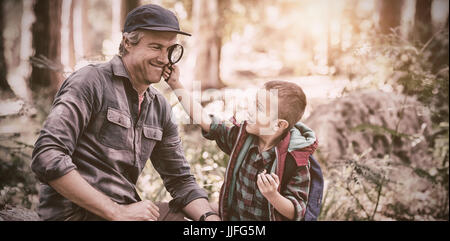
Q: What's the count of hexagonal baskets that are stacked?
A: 0